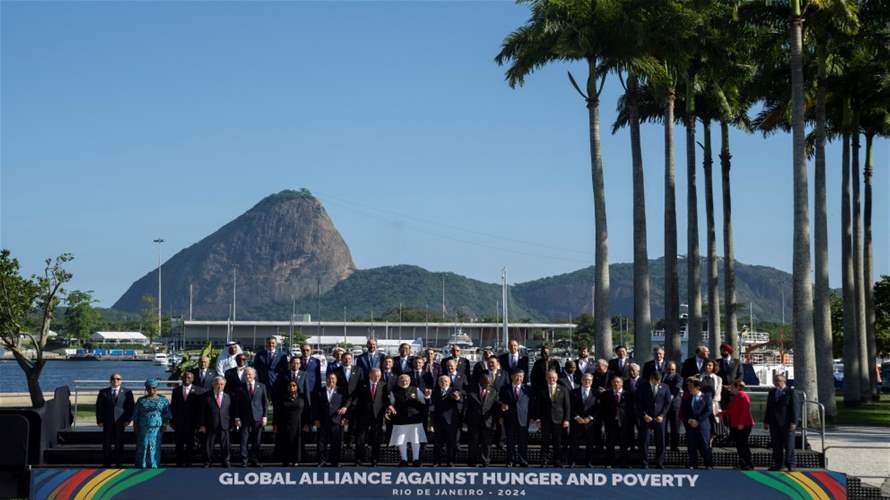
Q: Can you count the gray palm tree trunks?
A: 11